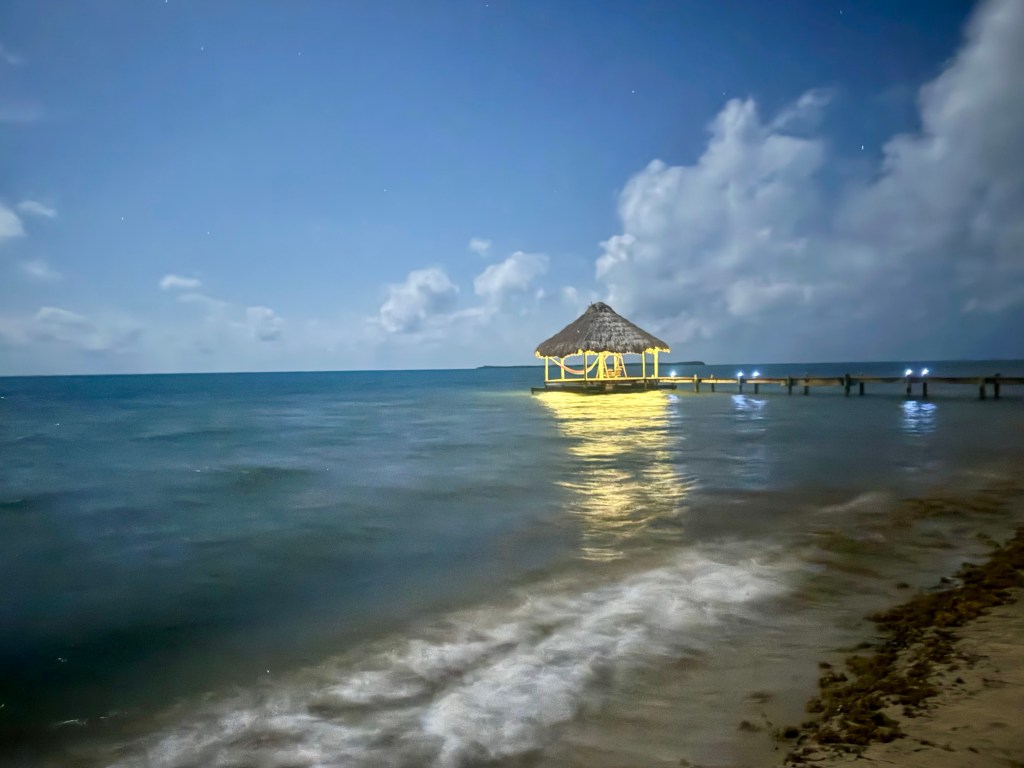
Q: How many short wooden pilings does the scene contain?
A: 12